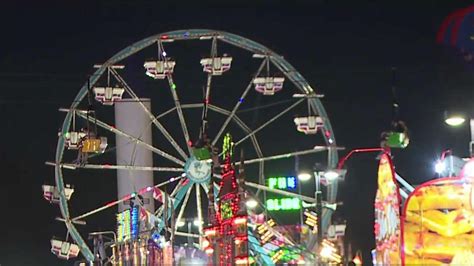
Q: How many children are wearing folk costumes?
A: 0